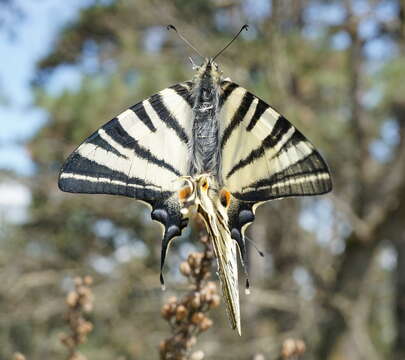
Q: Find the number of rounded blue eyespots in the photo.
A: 4